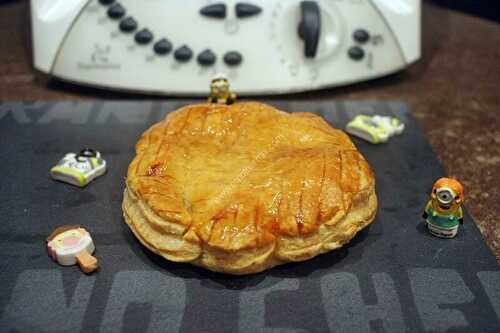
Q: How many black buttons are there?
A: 12